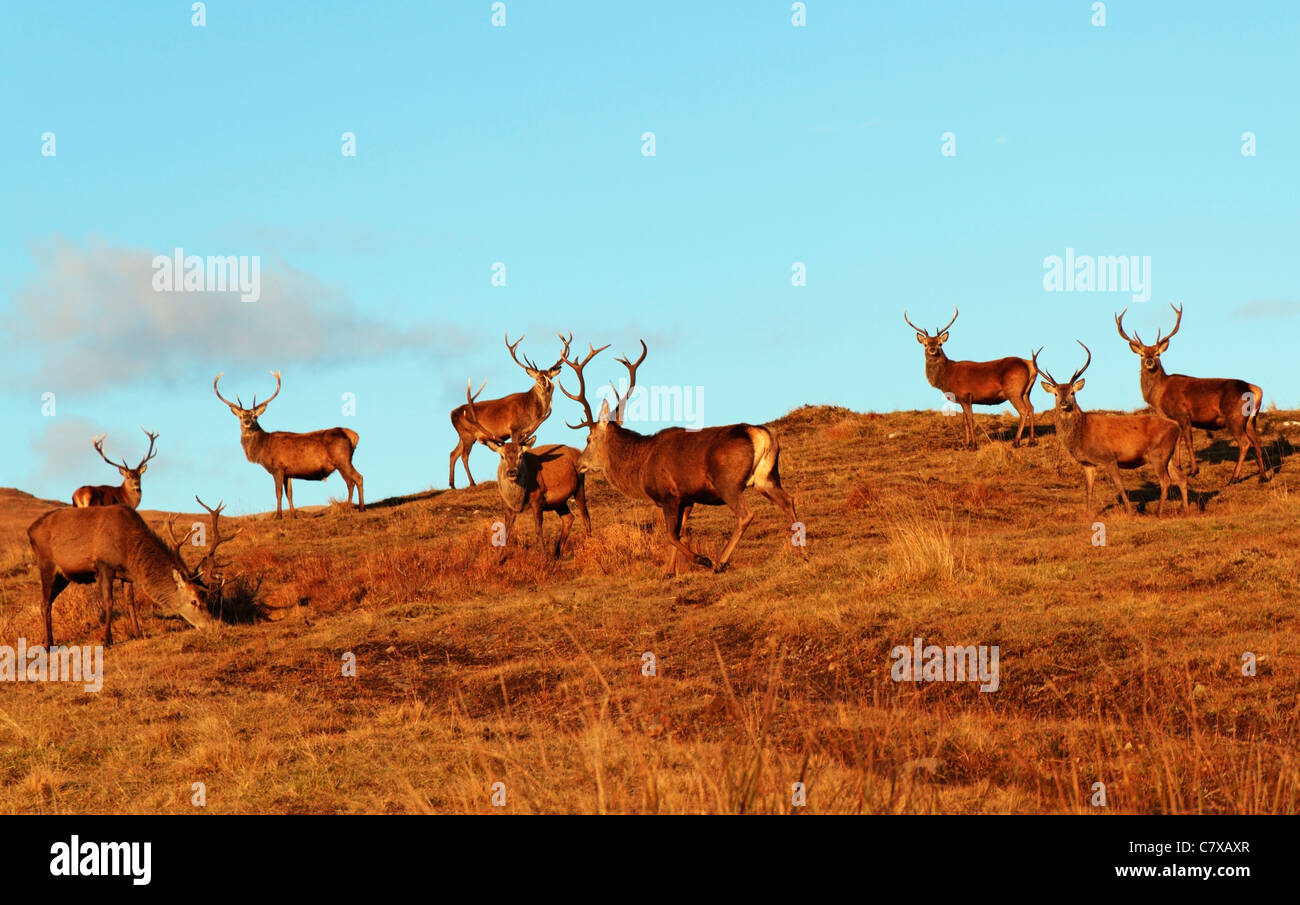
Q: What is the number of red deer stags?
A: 9